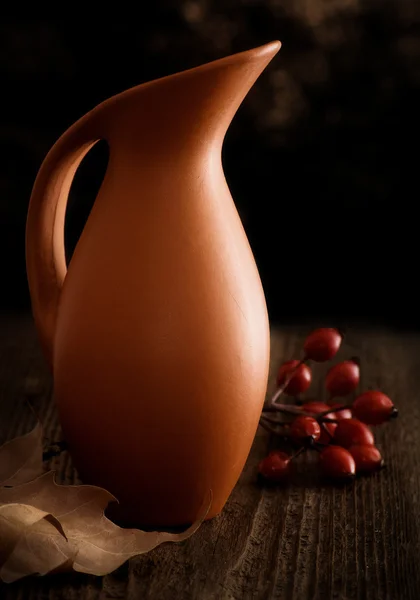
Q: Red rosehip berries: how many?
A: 11